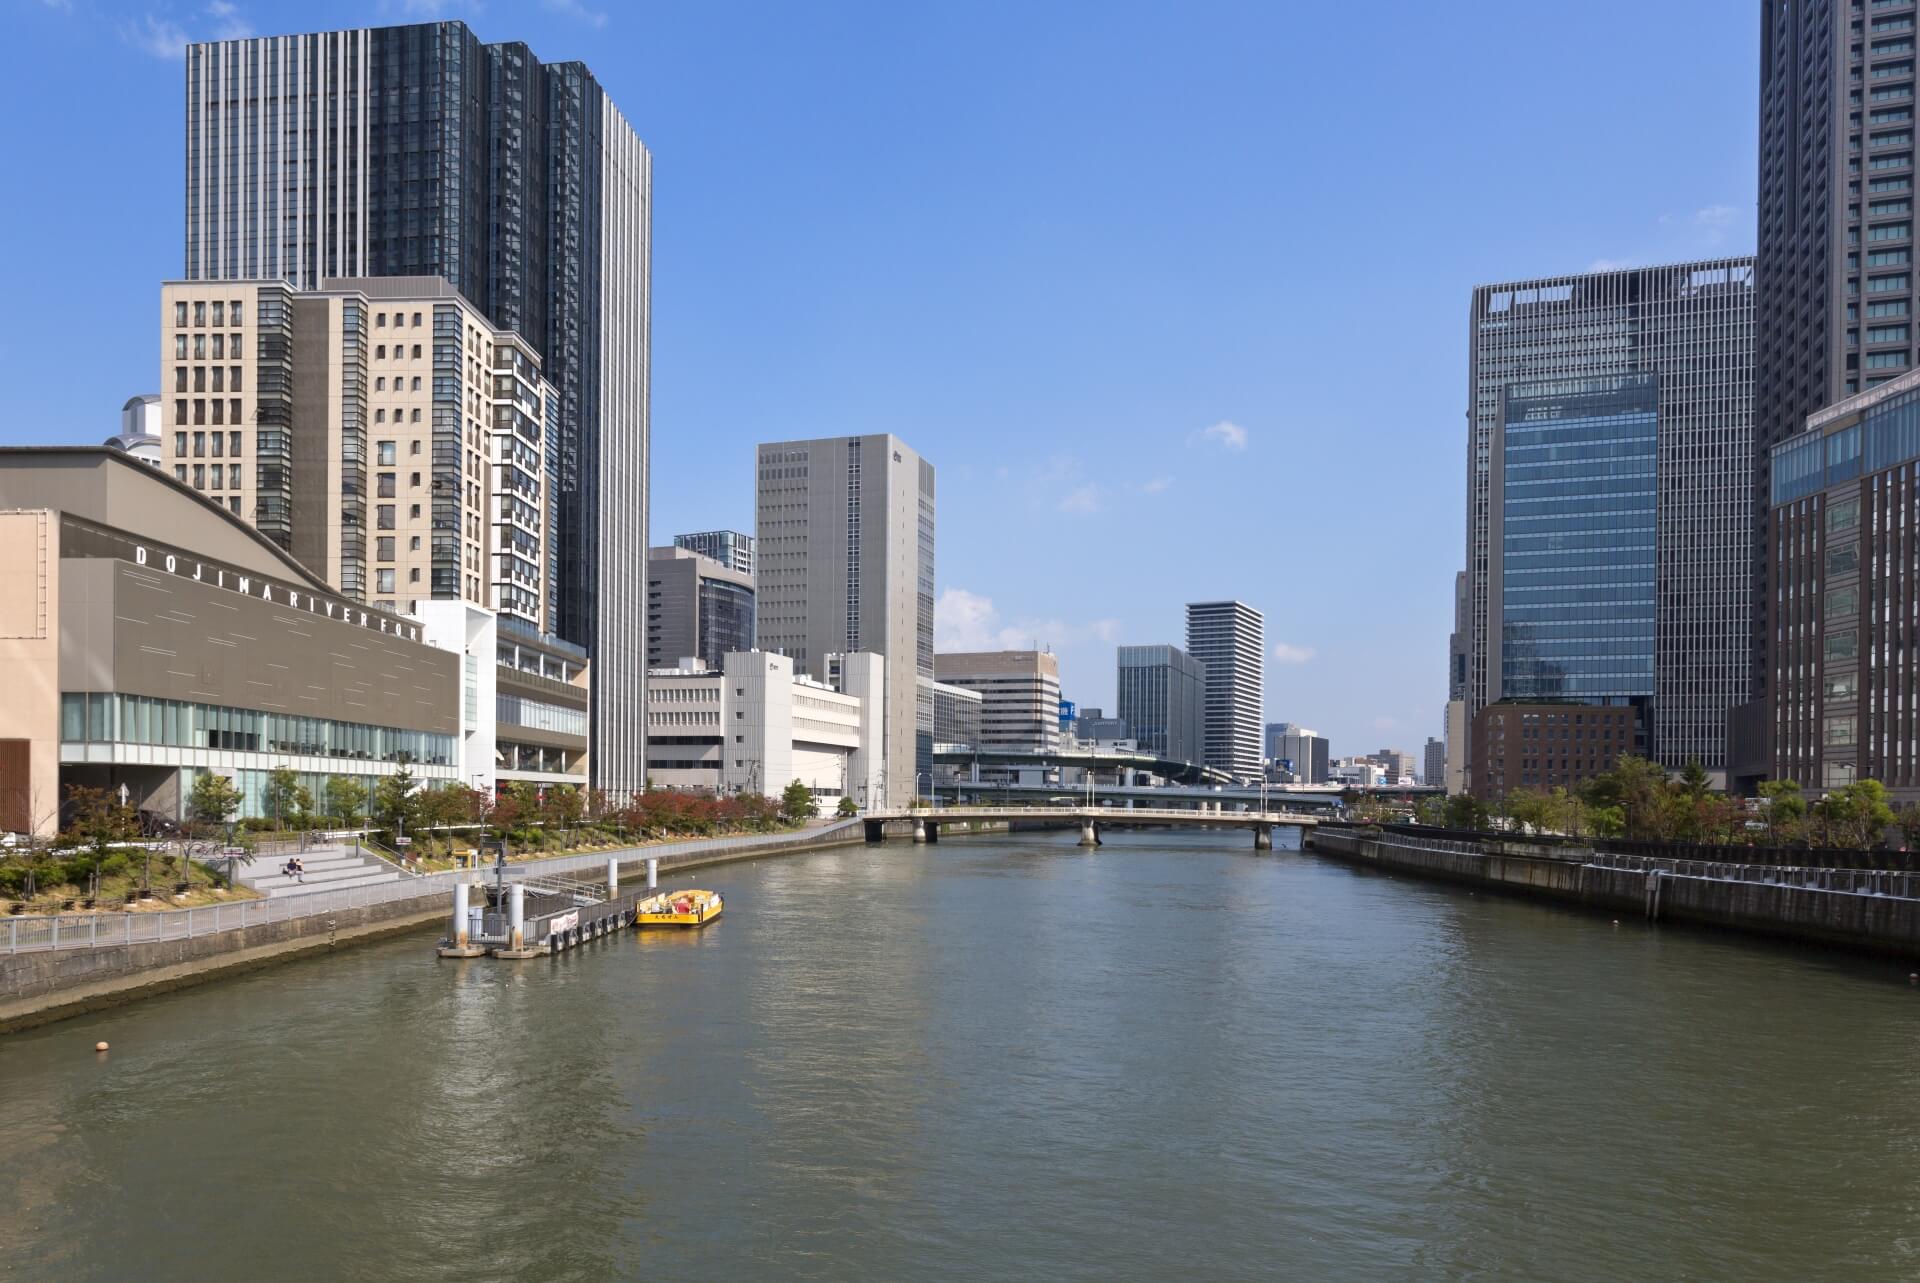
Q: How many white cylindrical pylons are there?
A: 4